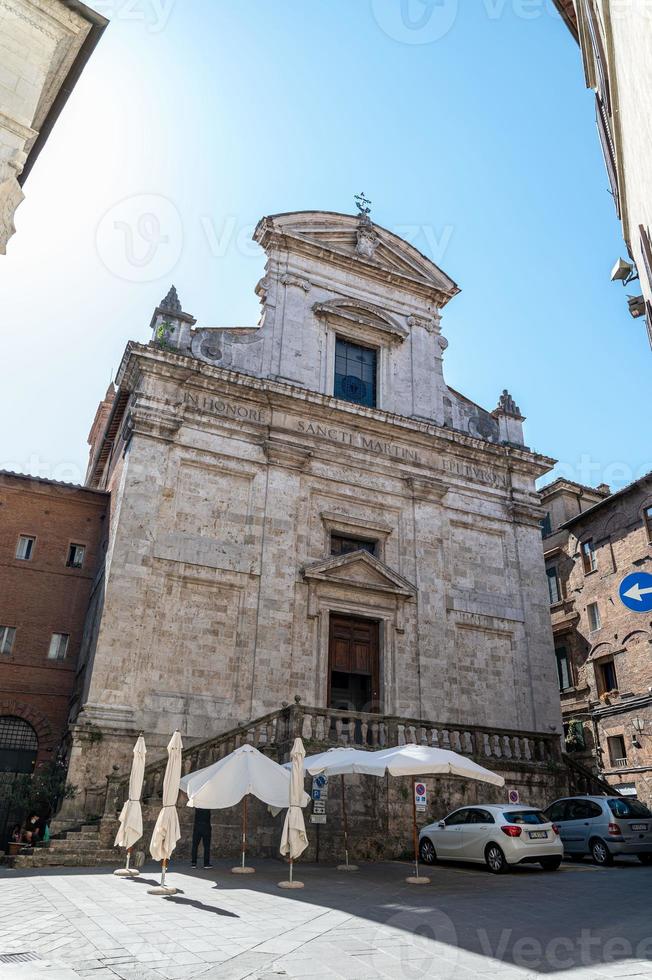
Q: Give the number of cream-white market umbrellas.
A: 6